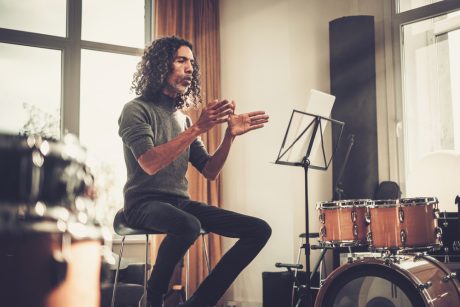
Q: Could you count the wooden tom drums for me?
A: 2